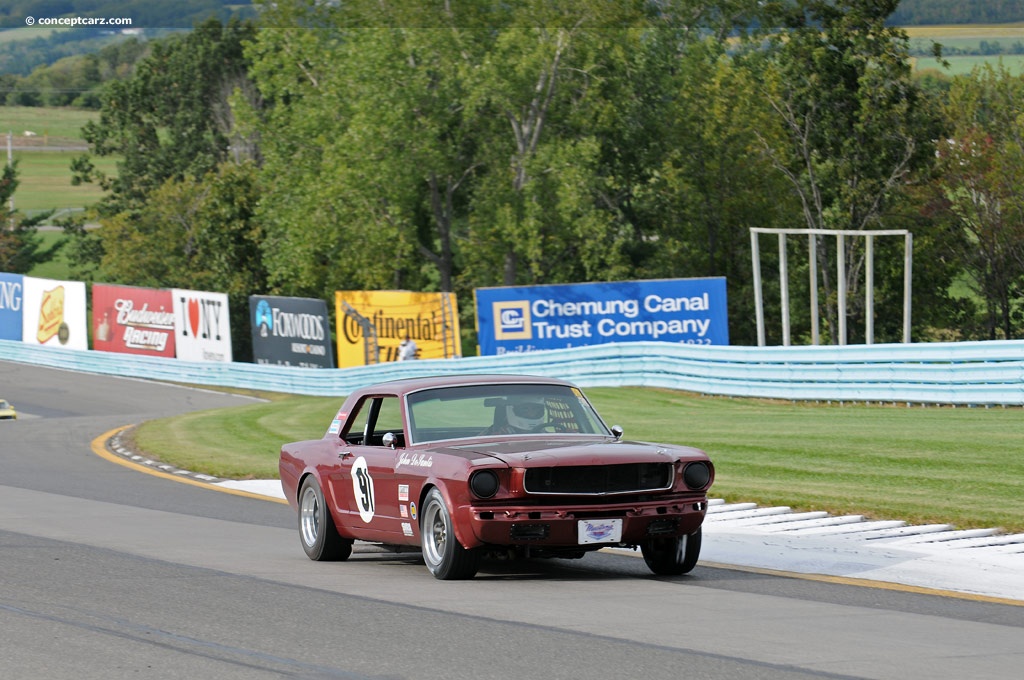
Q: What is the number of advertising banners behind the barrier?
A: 7